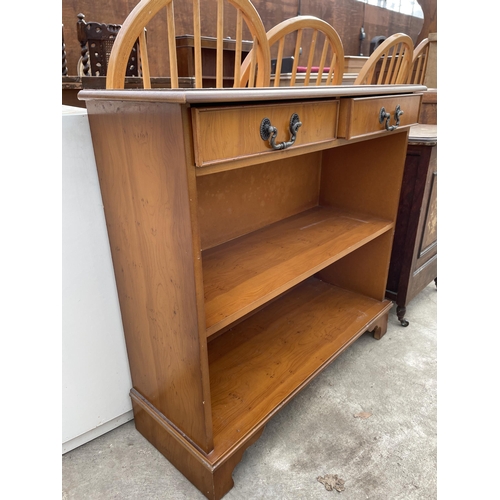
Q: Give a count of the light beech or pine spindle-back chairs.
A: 4